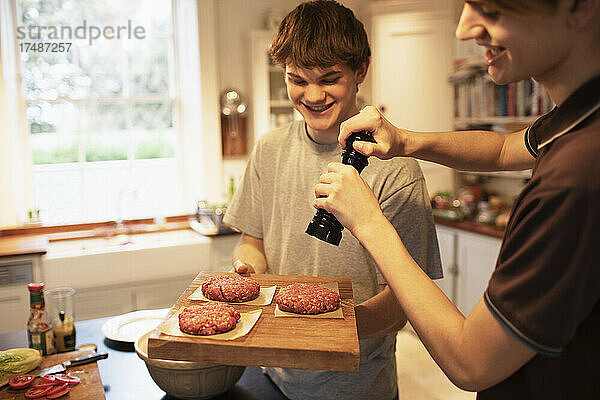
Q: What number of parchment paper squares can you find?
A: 3